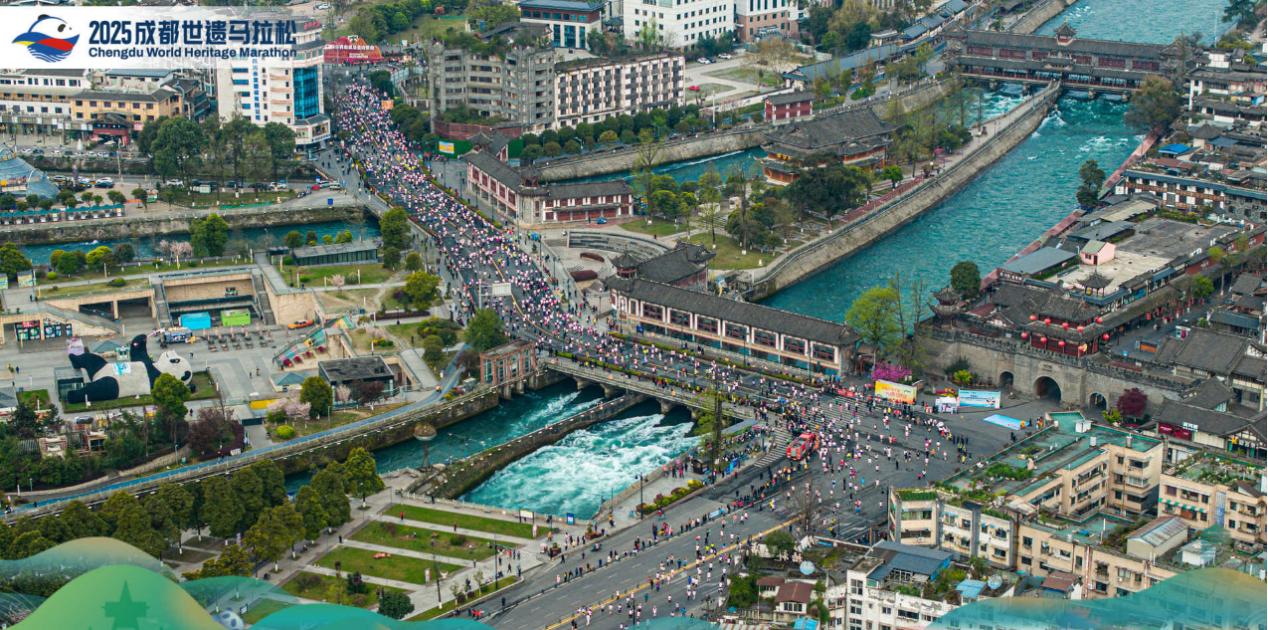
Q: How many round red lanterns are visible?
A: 10